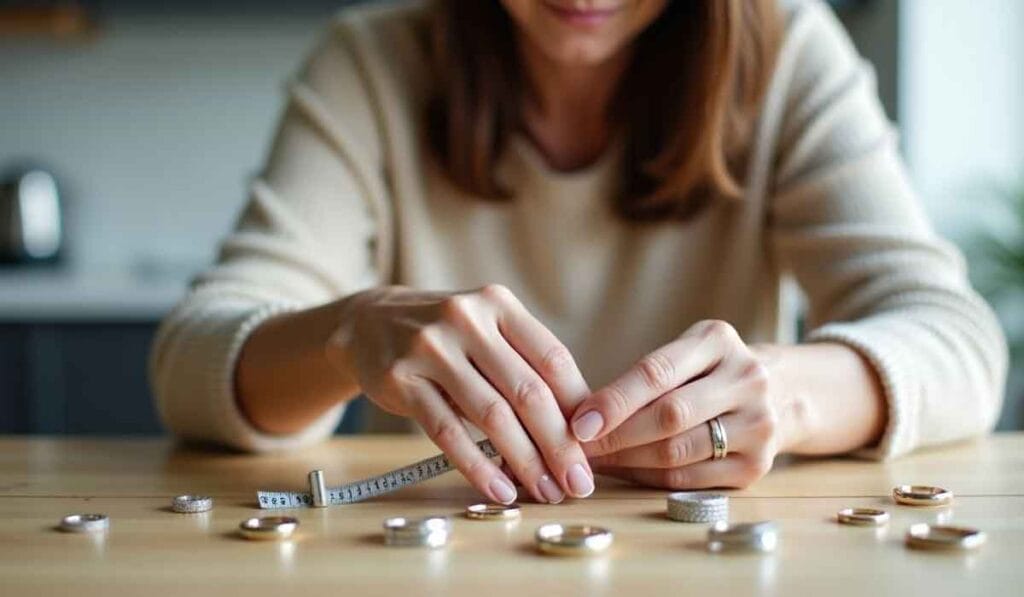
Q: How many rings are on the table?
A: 11